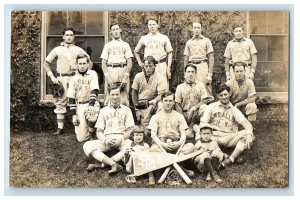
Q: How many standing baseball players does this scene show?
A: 5